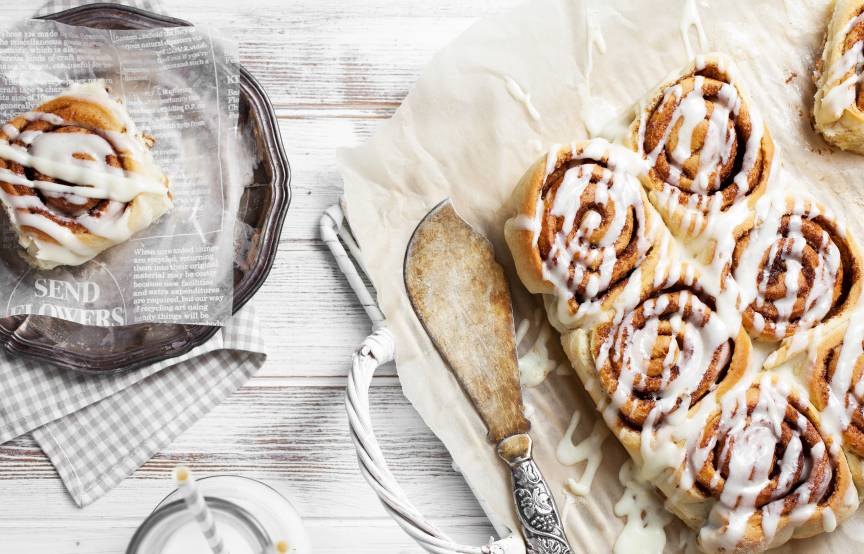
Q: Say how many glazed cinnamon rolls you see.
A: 8